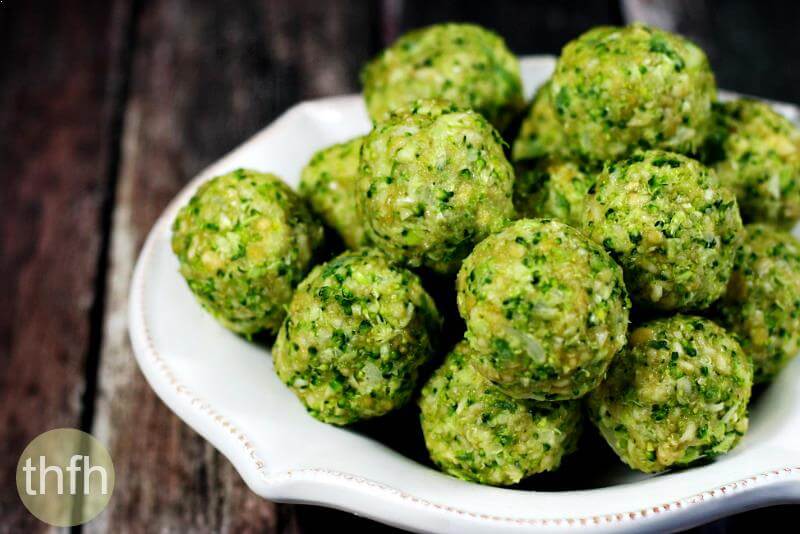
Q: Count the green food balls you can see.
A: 14